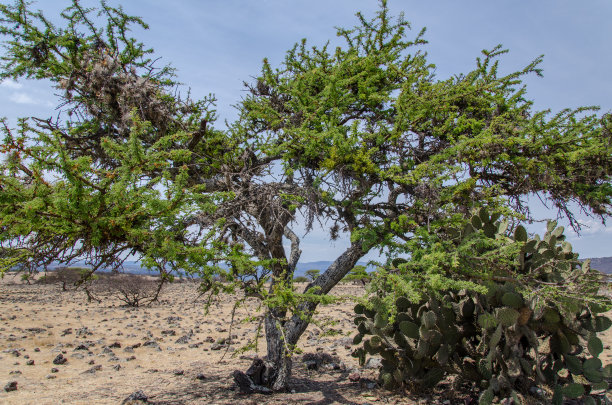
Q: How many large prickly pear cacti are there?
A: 1